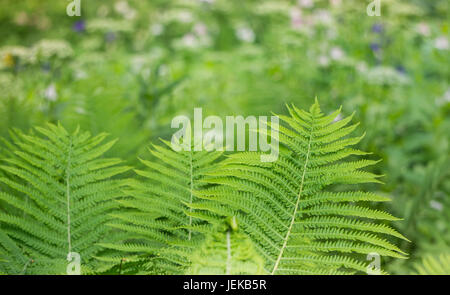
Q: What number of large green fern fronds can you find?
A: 3